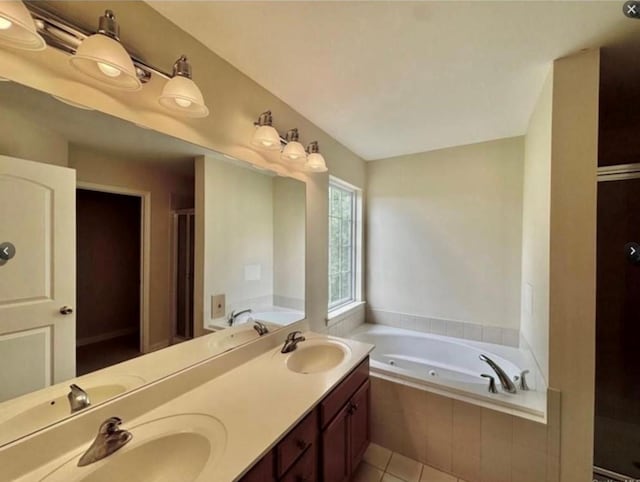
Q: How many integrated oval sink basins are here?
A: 2